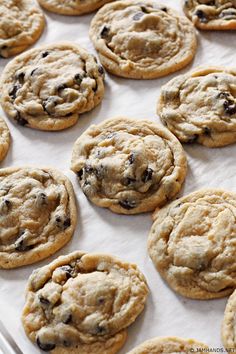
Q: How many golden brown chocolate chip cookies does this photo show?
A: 13